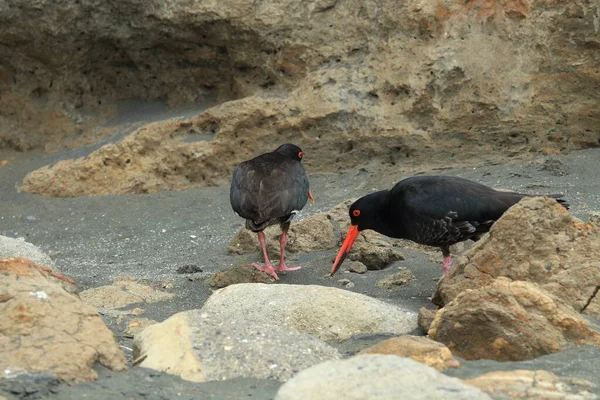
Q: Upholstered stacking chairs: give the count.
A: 0